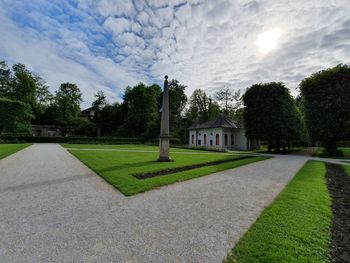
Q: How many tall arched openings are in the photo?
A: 5